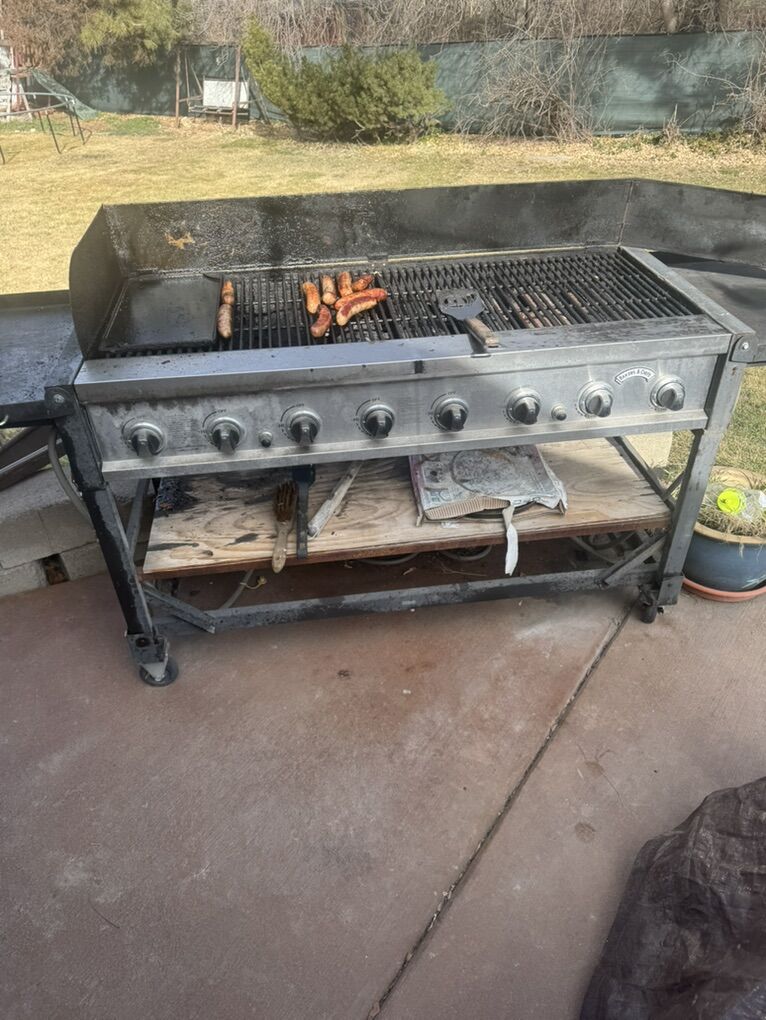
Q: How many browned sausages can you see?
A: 9